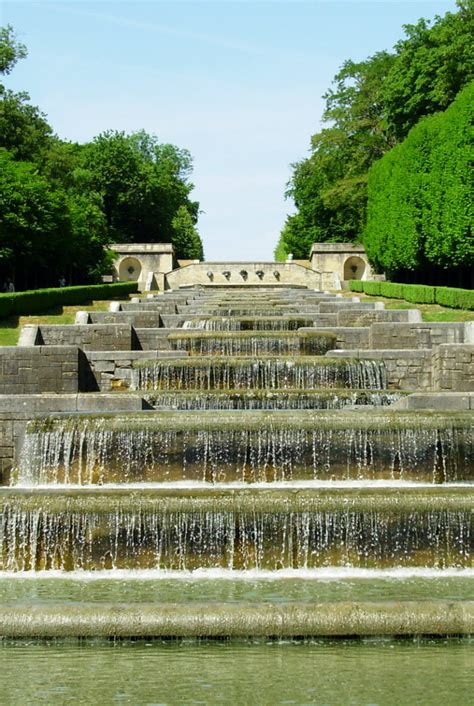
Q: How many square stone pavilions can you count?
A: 2